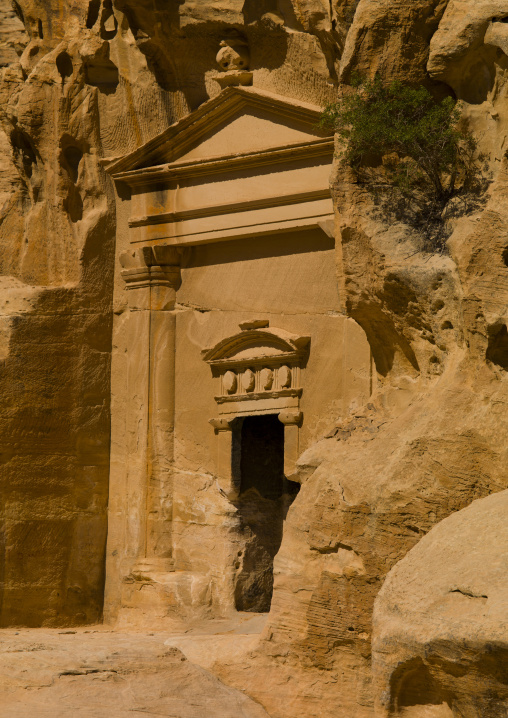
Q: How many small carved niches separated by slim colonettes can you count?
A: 4